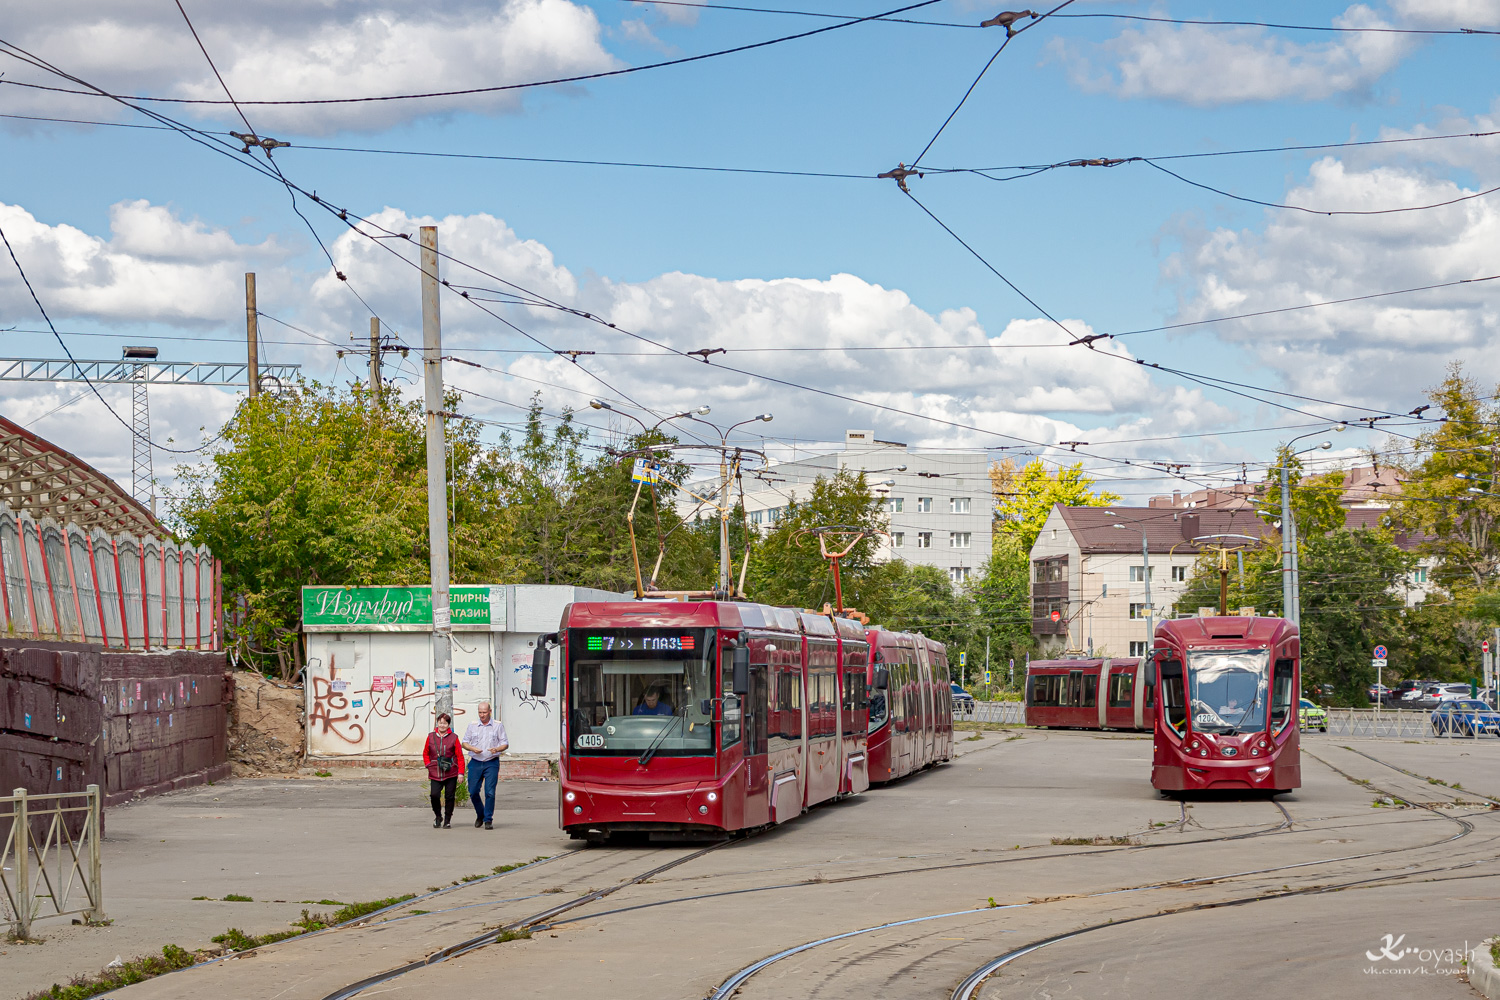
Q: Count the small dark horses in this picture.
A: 0